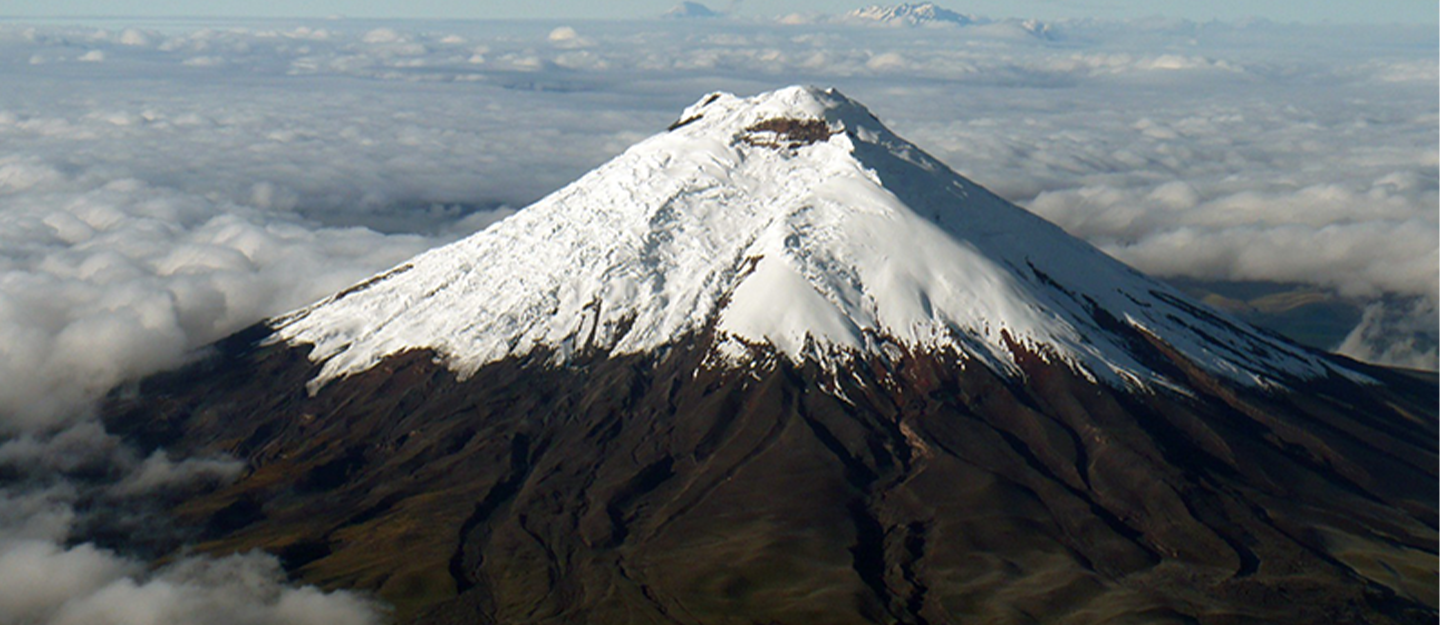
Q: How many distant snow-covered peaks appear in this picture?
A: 2